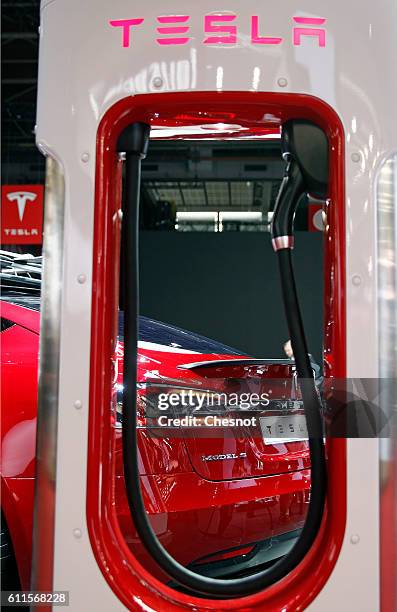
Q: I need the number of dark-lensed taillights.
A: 1